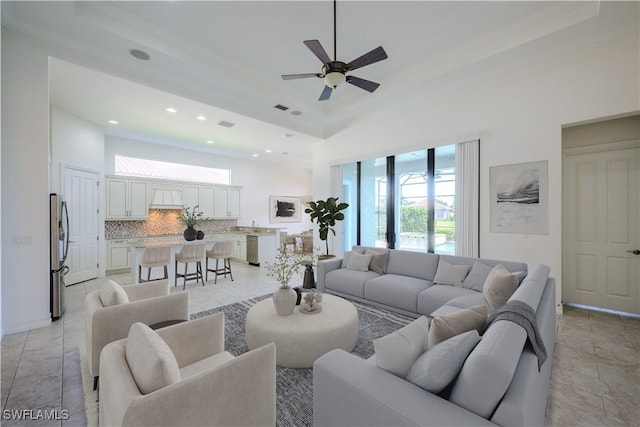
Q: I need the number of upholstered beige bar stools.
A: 3